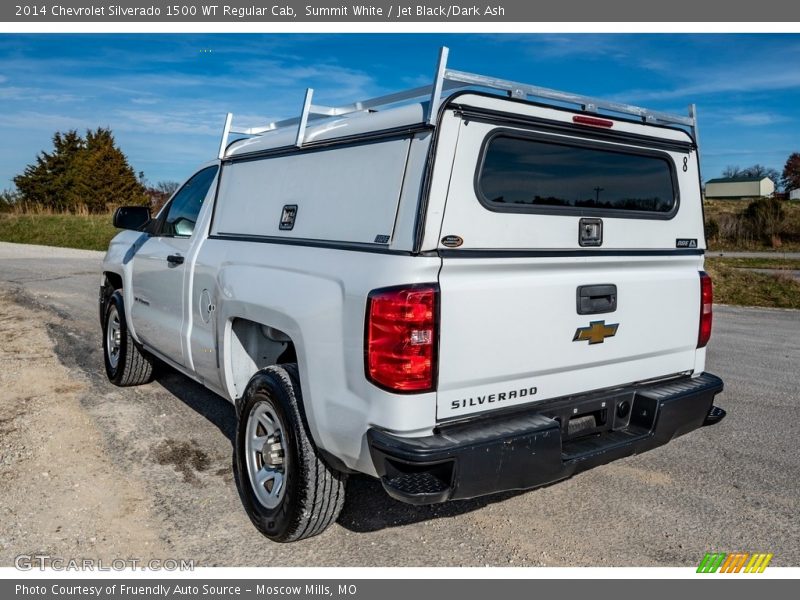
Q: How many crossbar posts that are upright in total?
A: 4